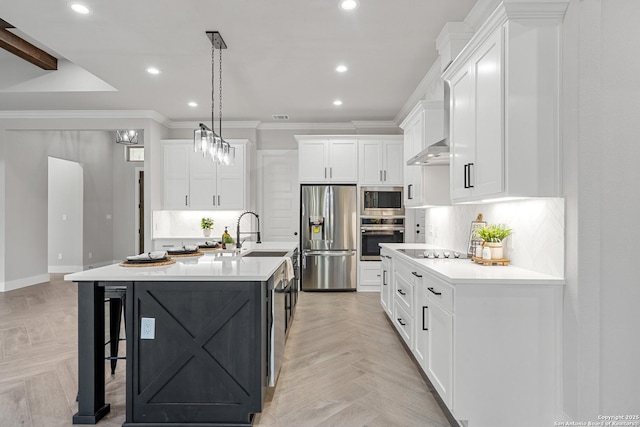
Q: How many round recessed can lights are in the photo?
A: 6